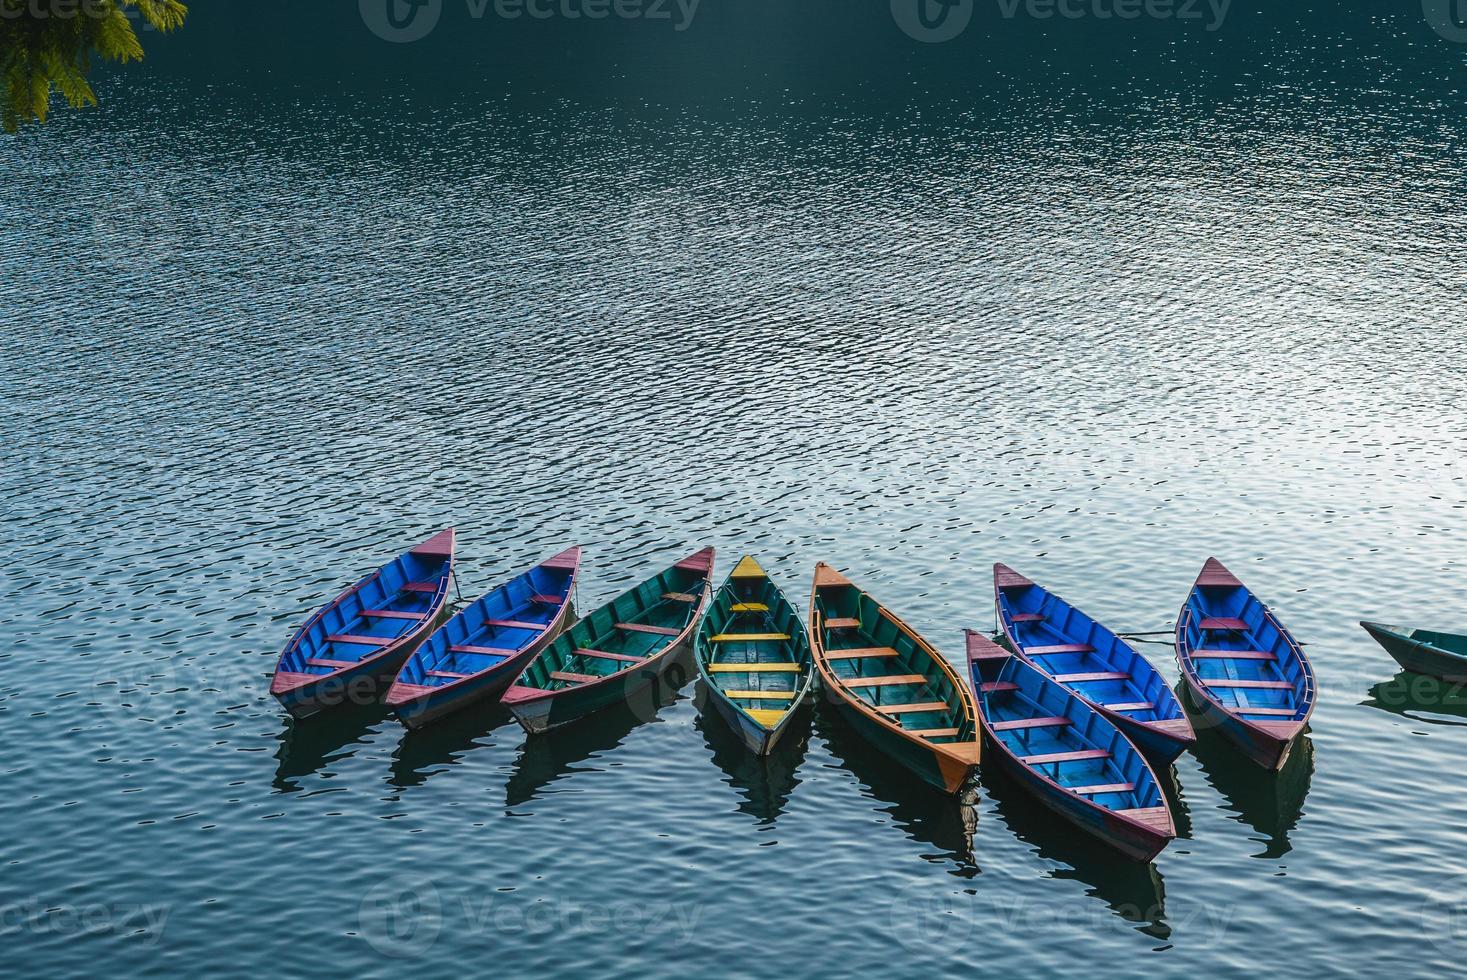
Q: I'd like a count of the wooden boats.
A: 9